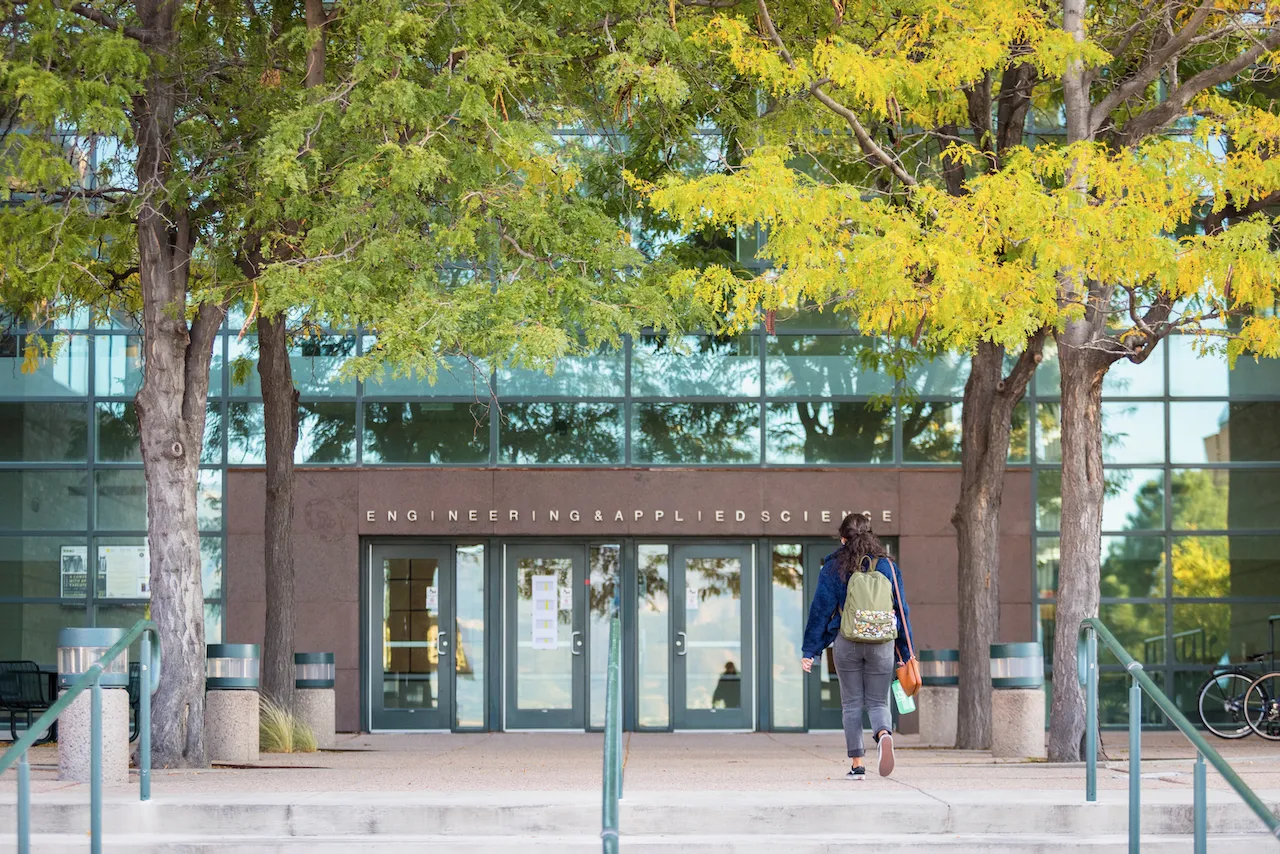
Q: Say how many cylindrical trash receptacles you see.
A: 5